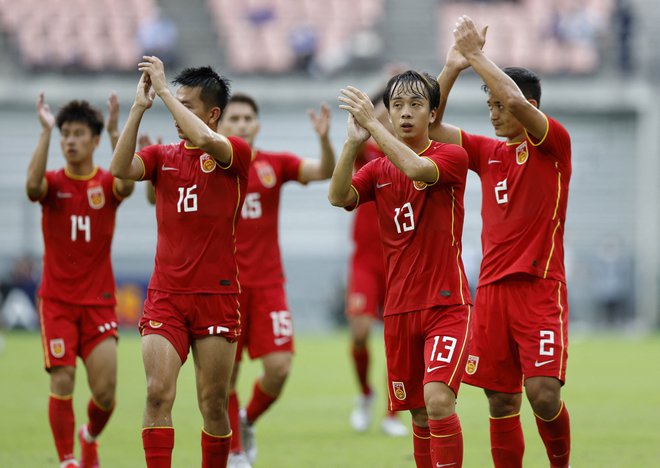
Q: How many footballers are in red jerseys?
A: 6